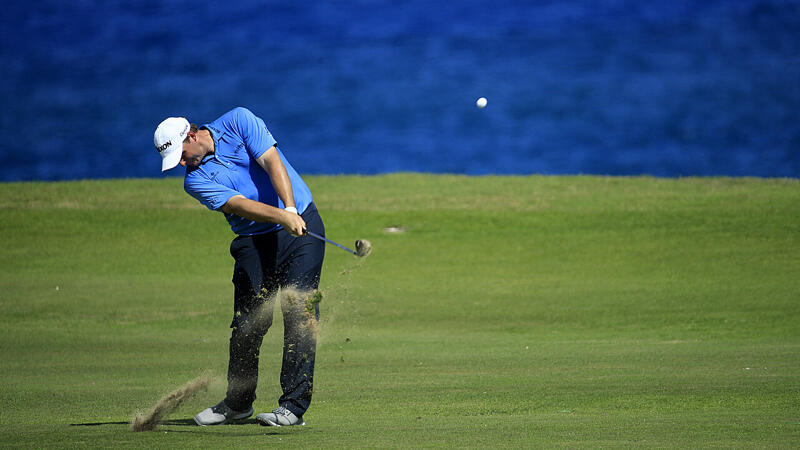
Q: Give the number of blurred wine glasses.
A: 0